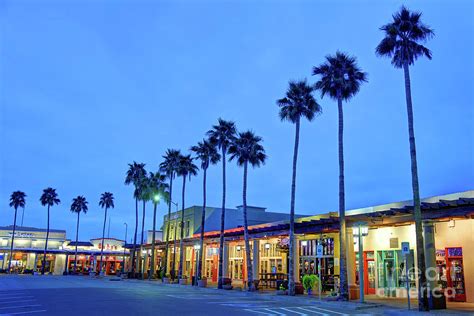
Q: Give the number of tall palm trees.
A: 15